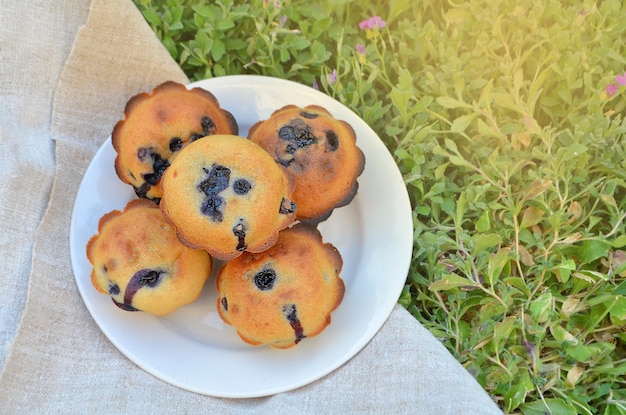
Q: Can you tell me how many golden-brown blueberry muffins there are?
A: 5